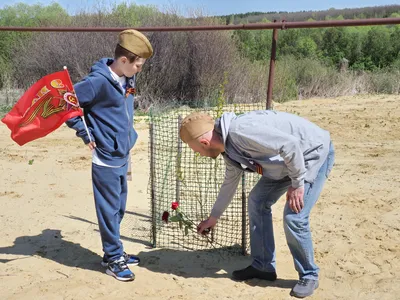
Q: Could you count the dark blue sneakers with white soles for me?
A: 2